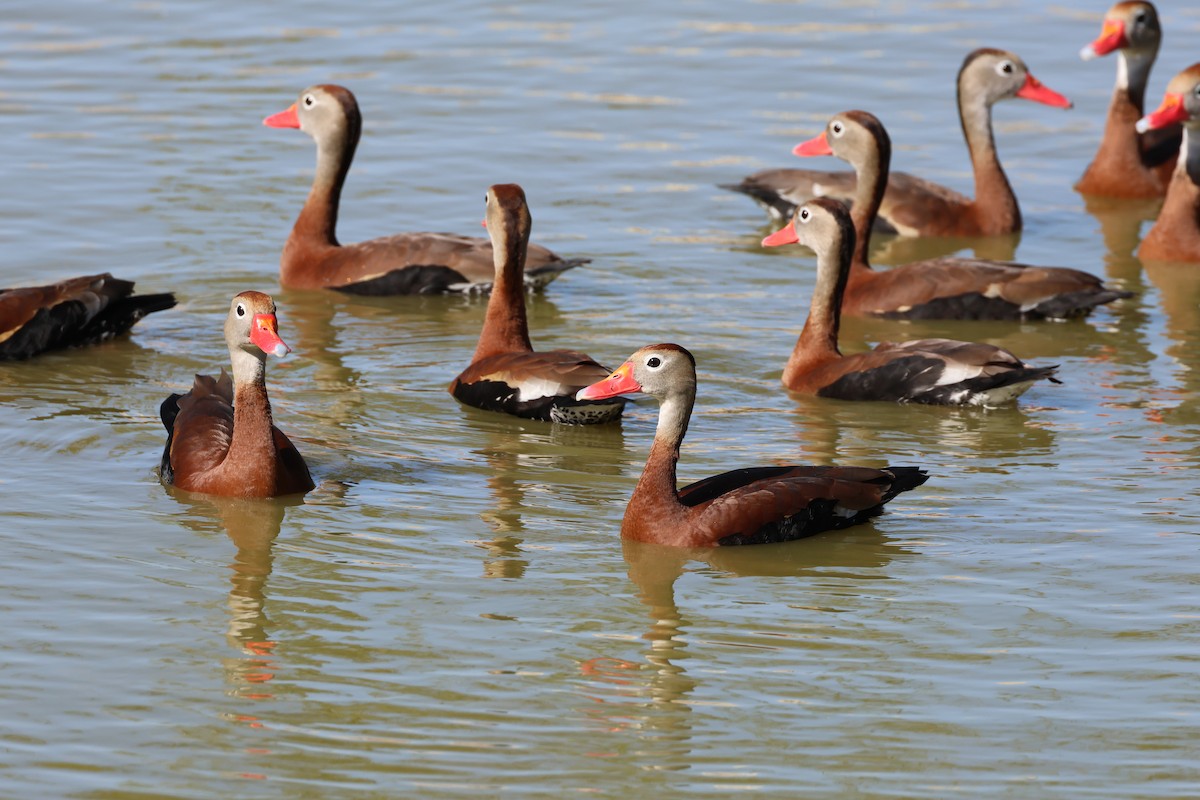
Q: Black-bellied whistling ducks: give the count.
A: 10